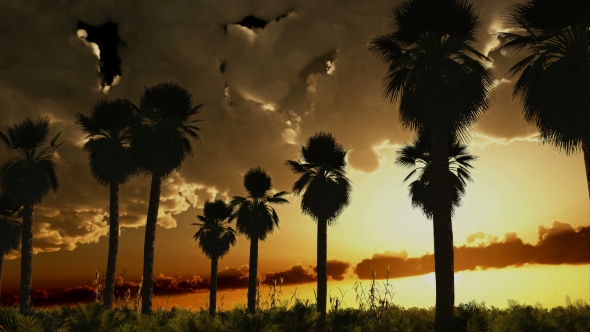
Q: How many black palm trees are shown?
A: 10